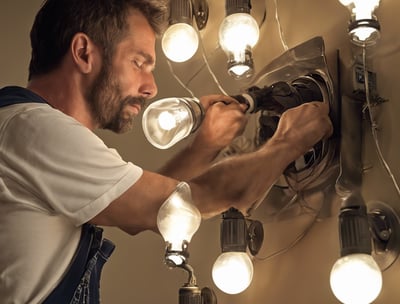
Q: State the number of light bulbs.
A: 7